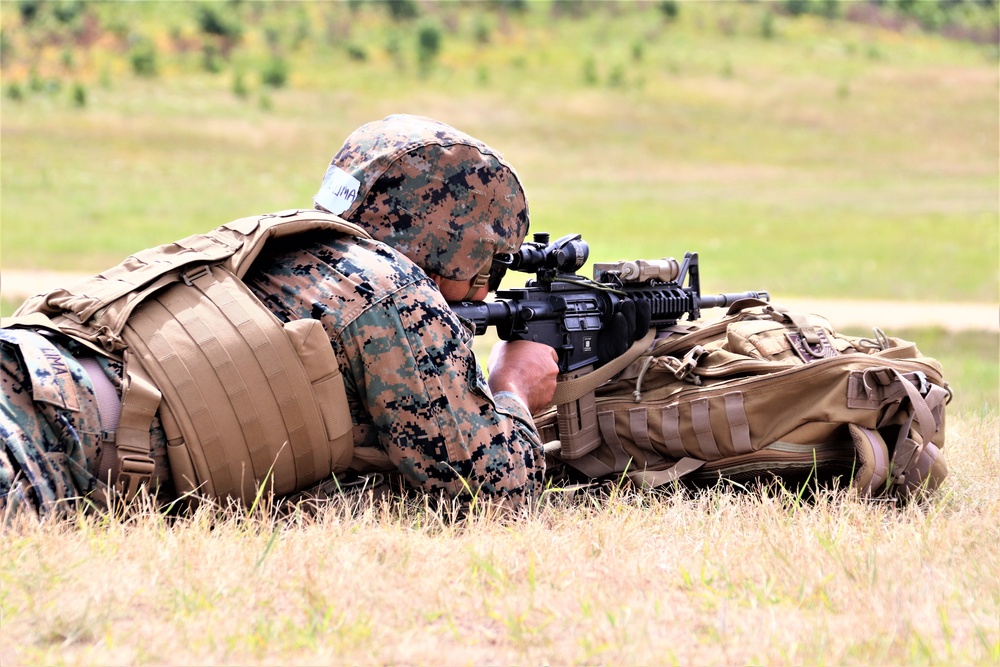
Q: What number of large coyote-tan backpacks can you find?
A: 1